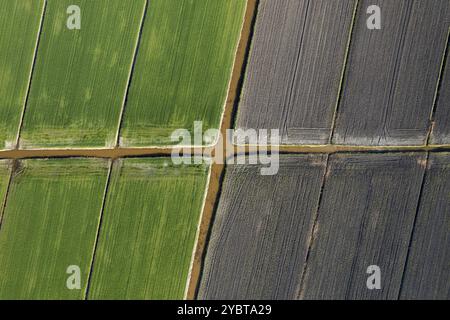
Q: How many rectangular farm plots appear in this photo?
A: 12